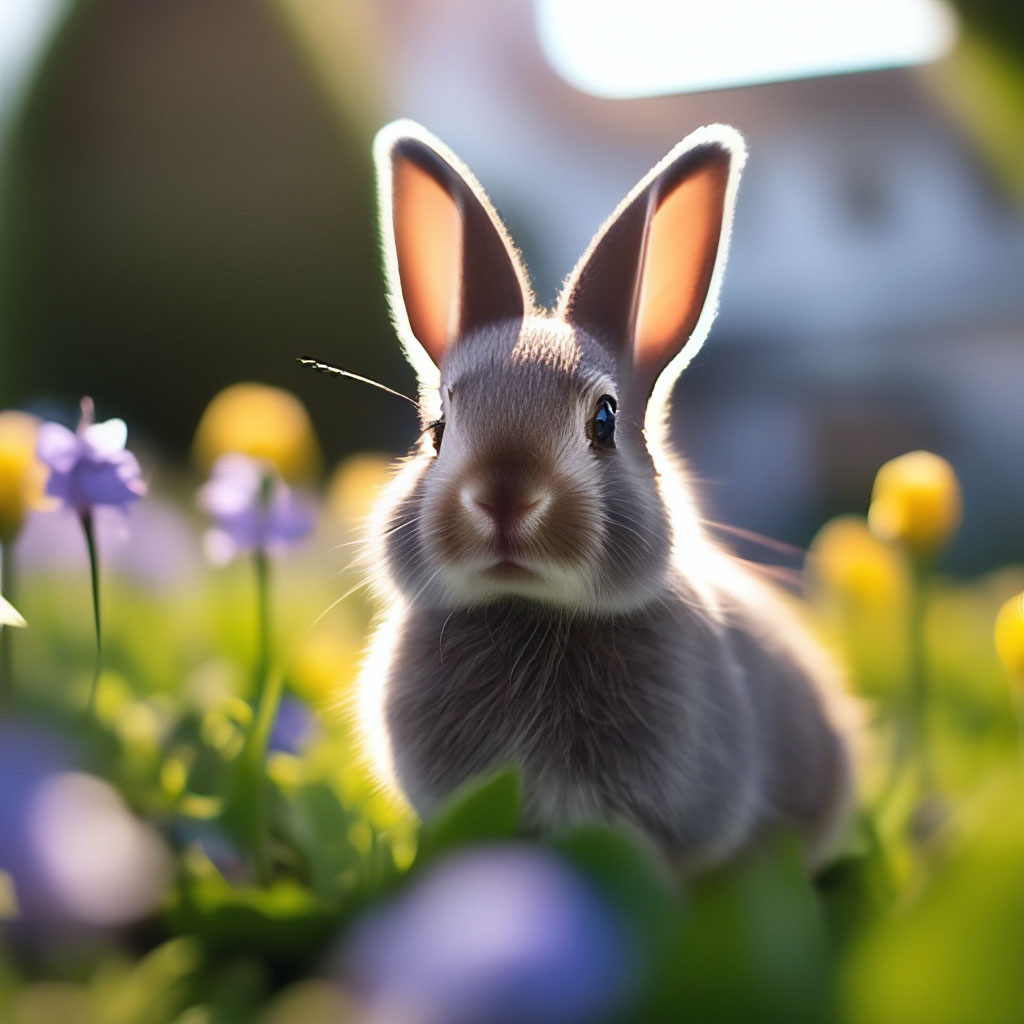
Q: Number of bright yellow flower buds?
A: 6